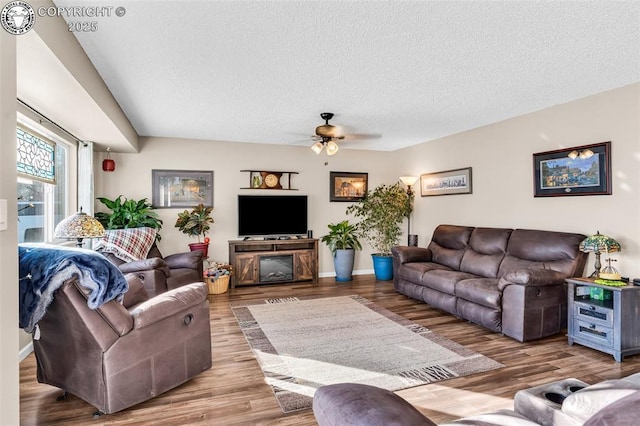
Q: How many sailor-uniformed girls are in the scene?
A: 0